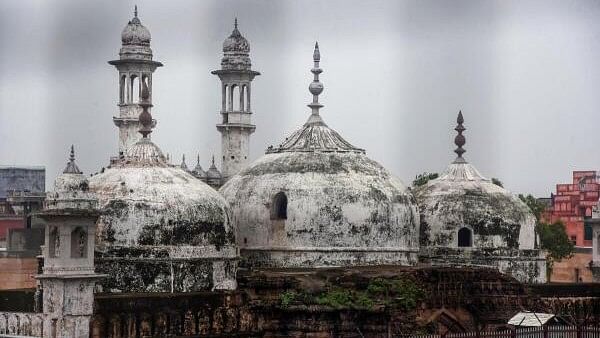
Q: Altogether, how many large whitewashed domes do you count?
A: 3